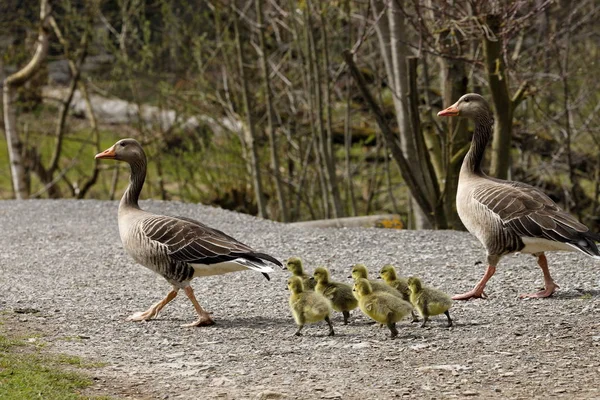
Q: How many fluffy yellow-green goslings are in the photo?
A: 7